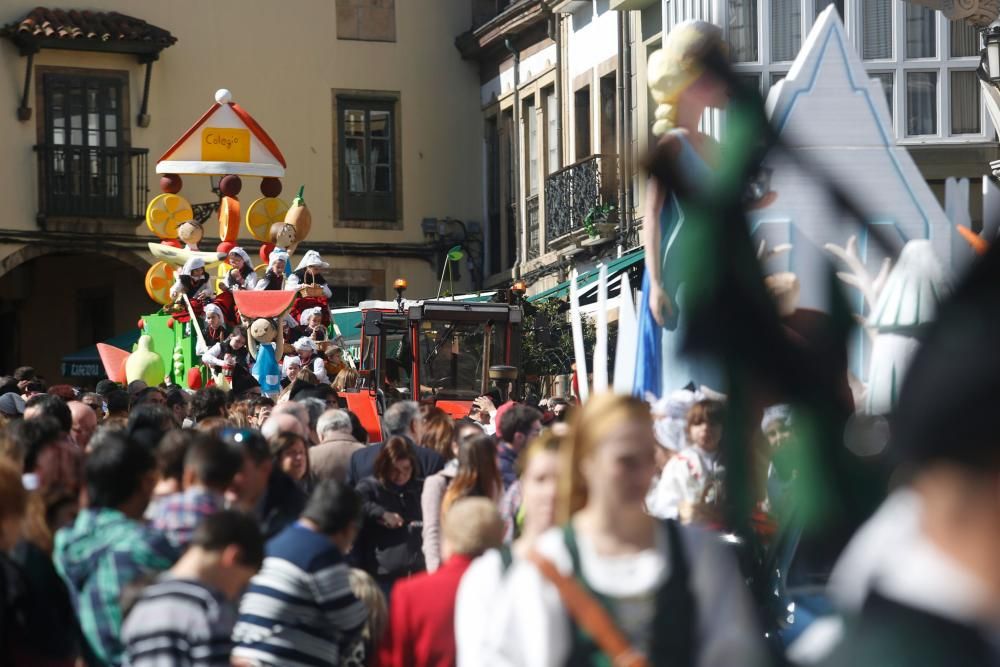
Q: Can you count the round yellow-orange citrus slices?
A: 4